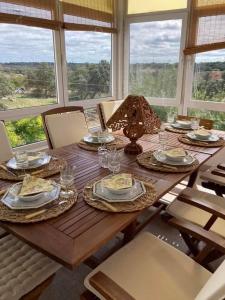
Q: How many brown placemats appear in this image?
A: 7